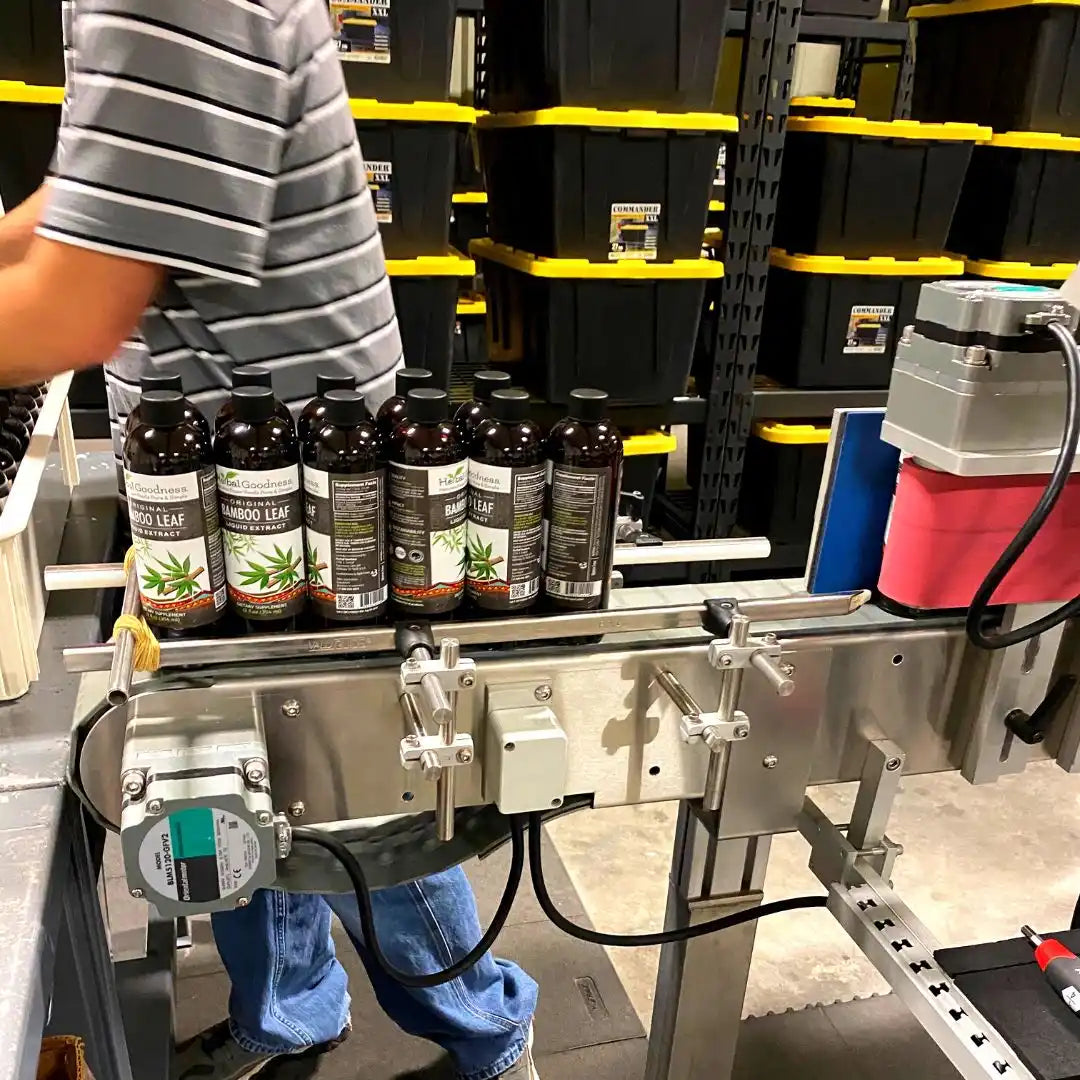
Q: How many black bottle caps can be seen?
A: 11